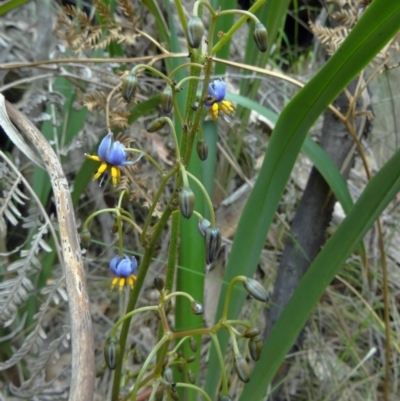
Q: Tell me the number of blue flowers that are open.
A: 3